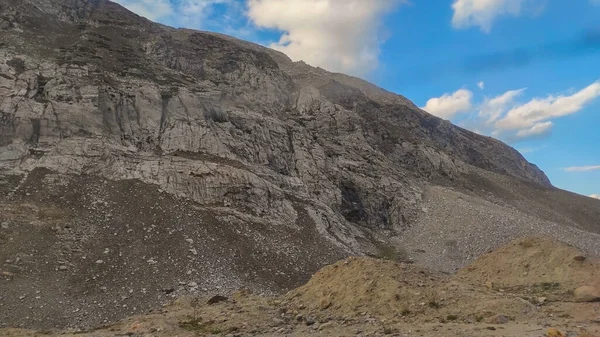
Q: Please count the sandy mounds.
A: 2